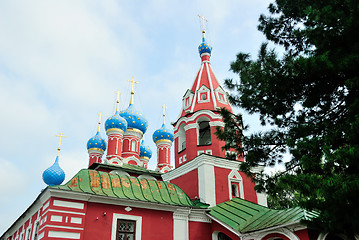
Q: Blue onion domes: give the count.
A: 7